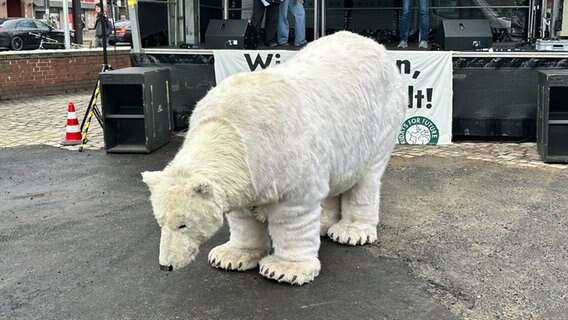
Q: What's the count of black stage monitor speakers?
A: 2